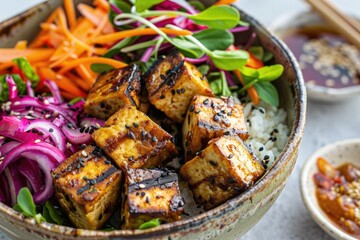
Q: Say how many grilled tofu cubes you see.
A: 7